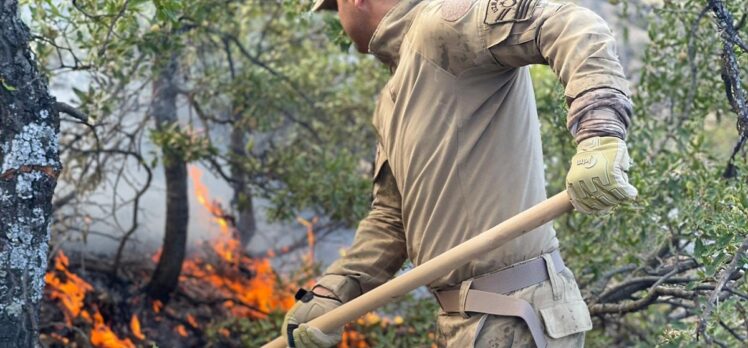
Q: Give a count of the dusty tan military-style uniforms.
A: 1